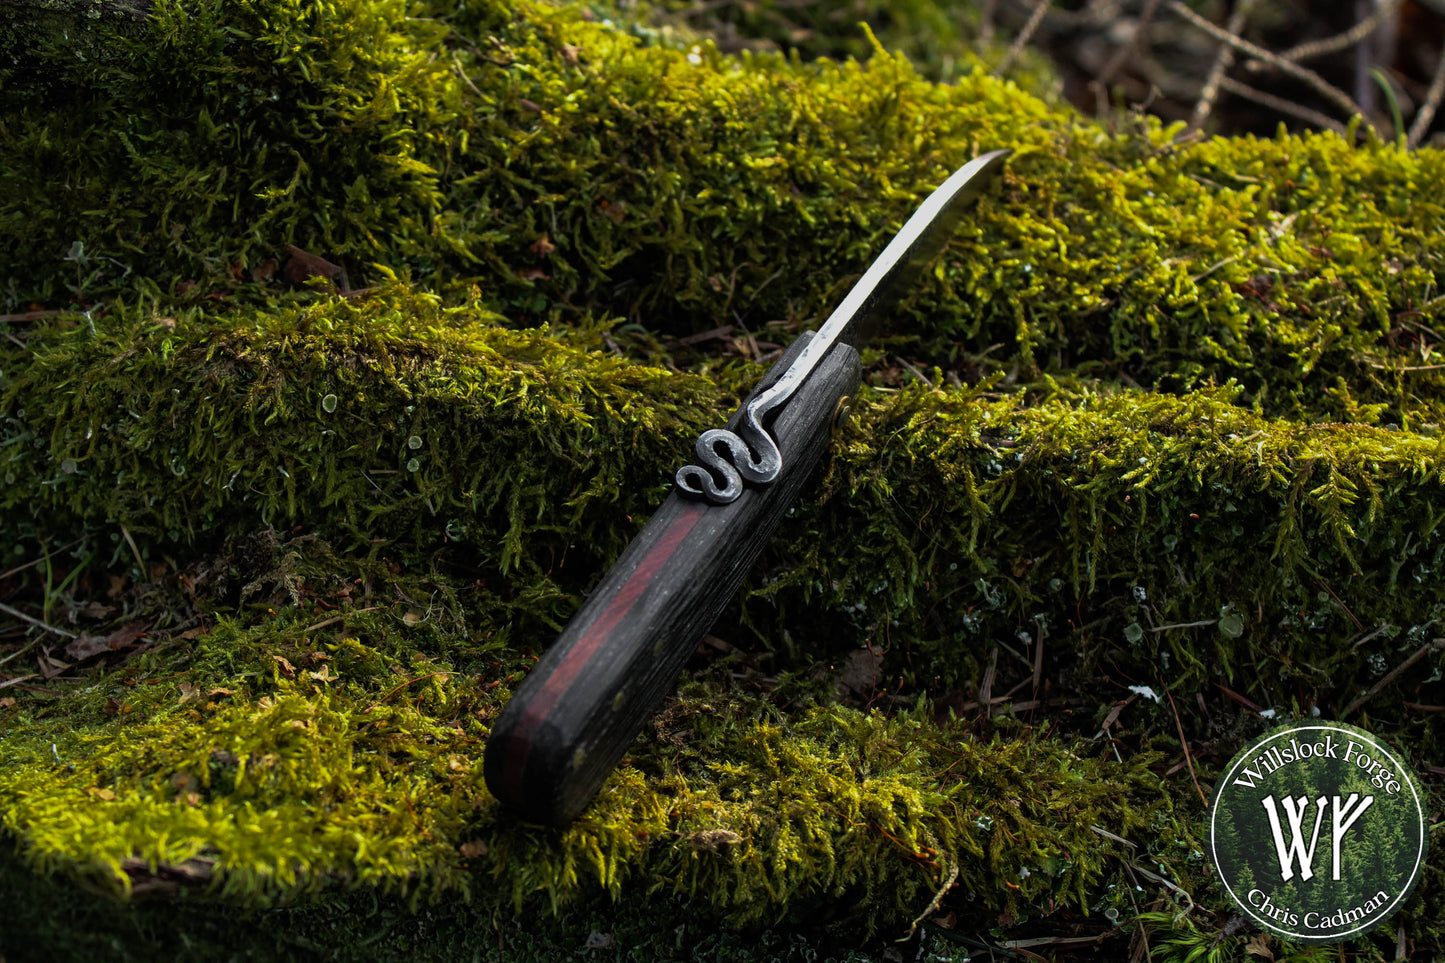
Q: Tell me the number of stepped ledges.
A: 3